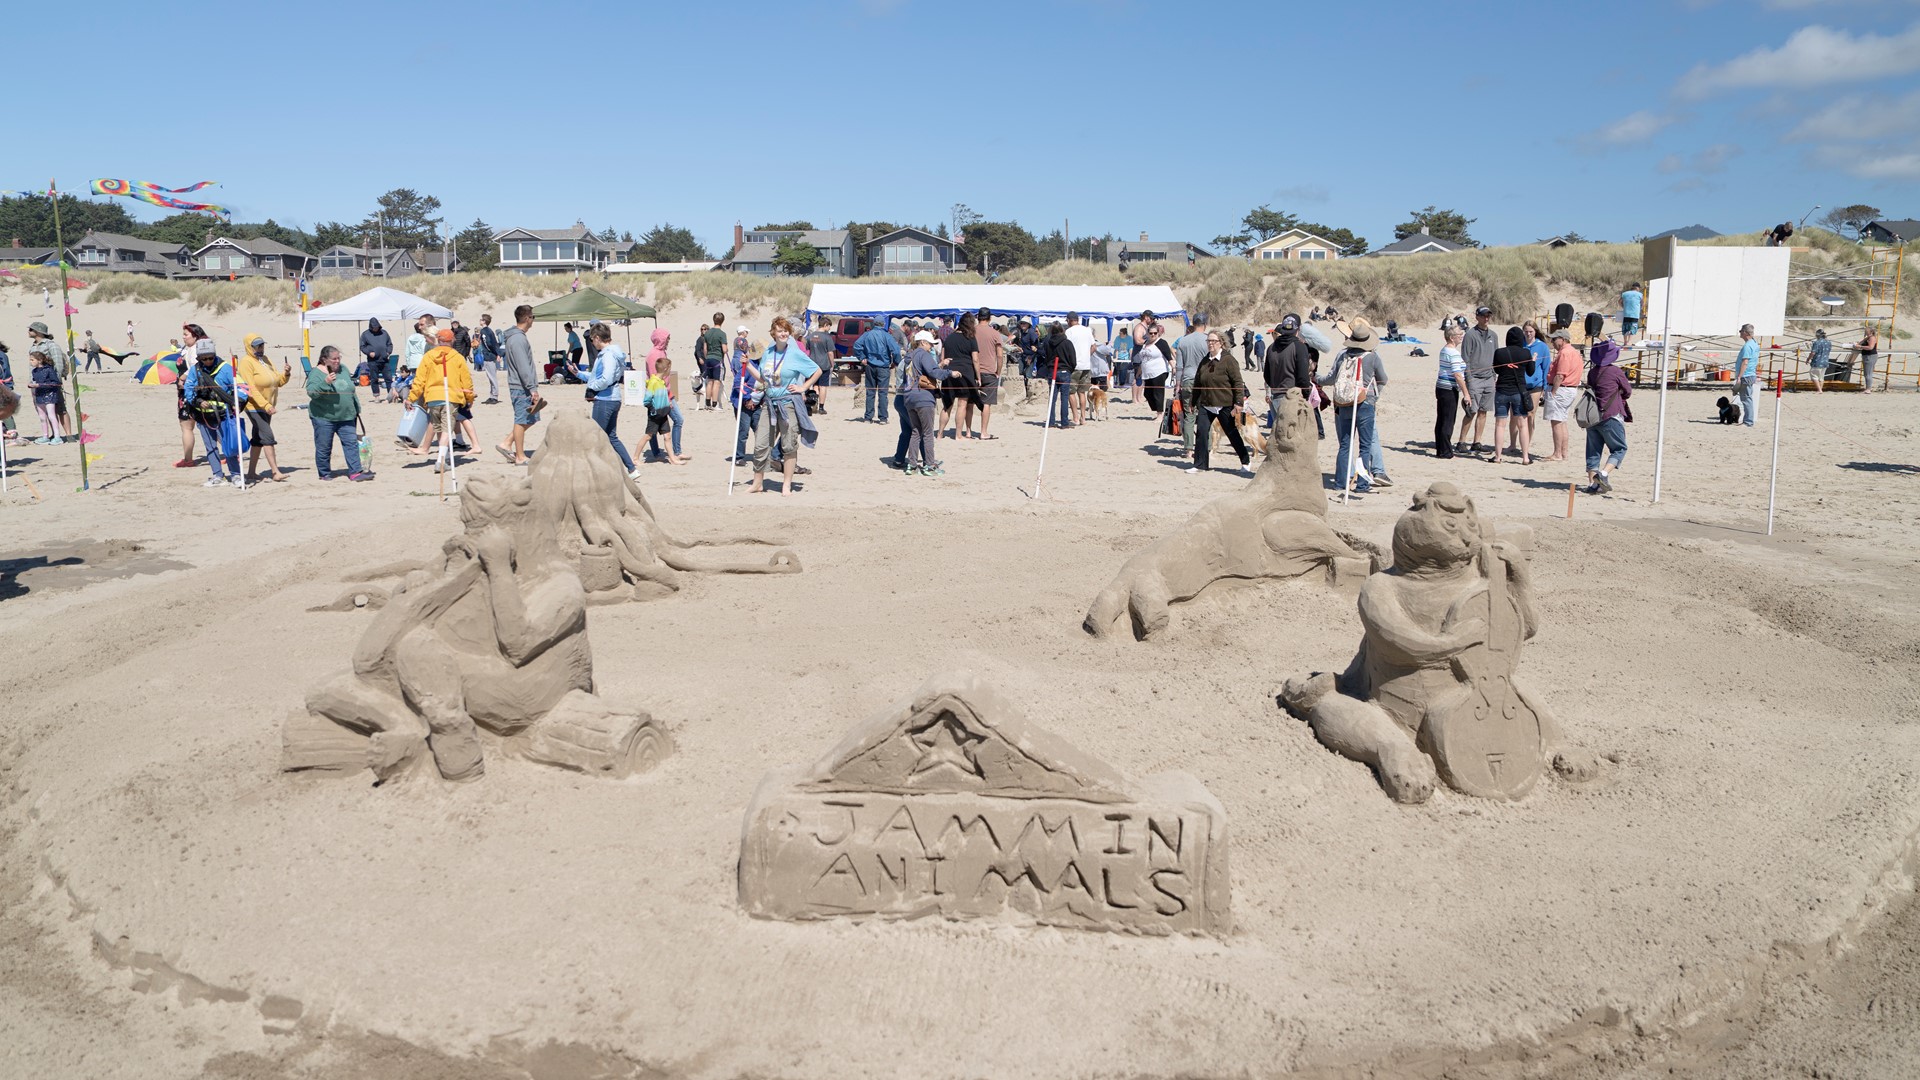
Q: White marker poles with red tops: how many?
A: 6